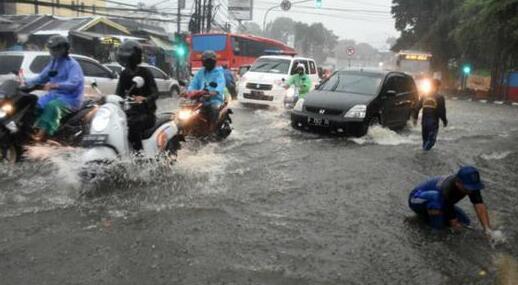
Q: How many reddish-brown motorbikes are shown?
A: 1